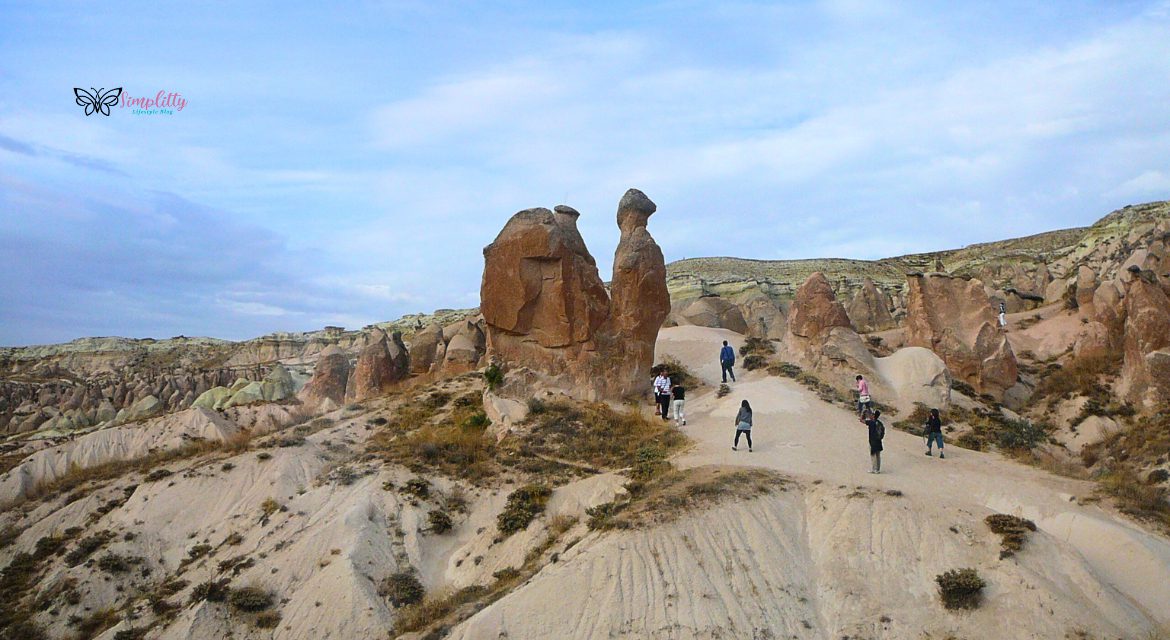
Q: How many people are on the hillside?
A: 9